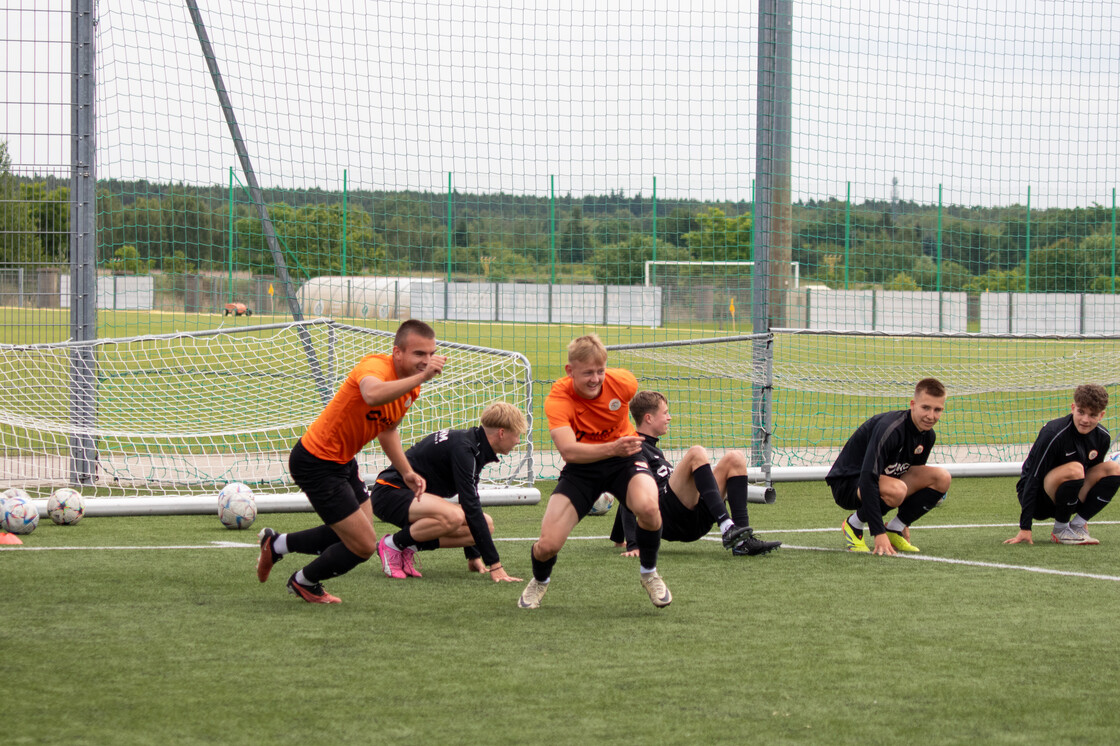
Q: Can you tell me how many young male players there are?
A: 6